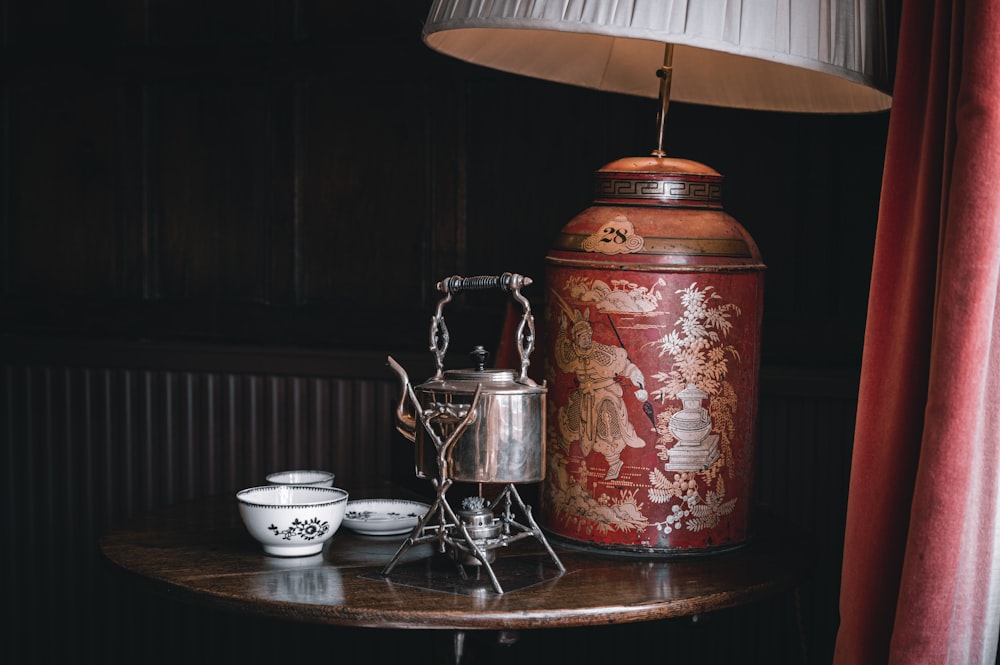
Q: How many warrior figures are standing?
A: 1